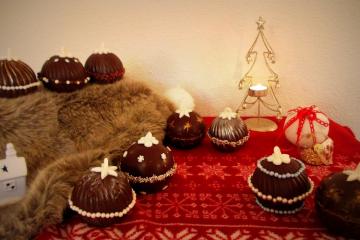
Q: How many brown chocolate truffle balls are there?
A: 9